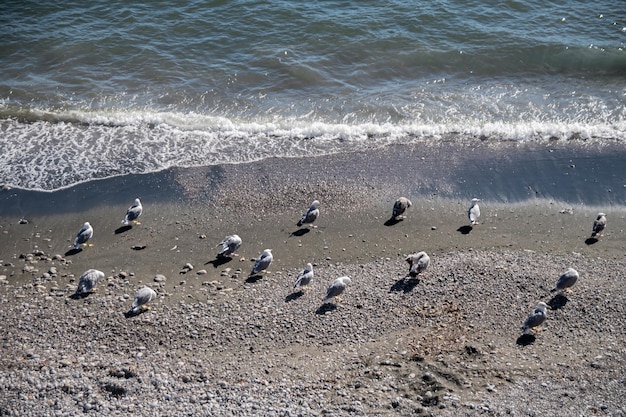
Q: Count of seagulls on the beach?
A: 15